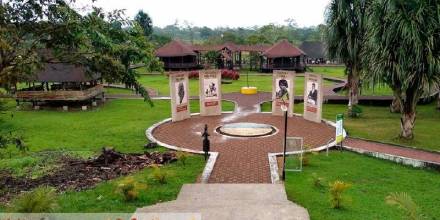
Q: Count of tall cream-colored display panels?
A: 4